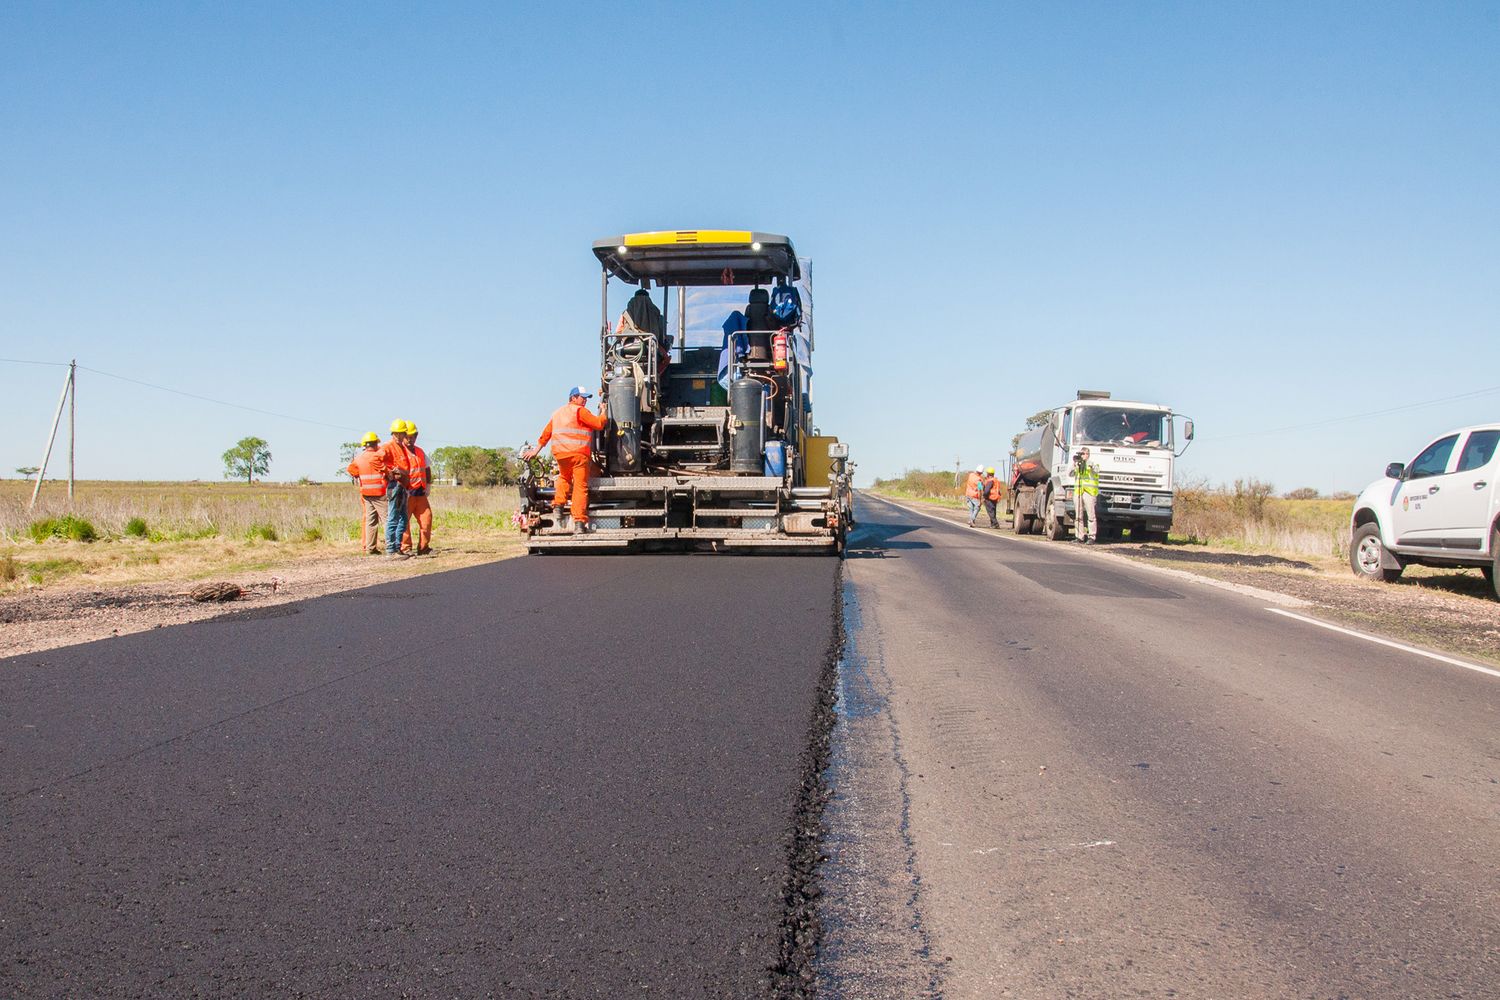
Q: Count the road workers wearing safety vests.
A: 7